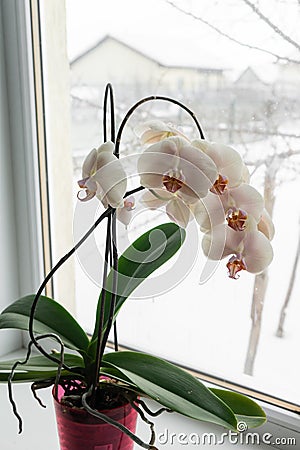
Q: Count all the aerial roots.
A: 5